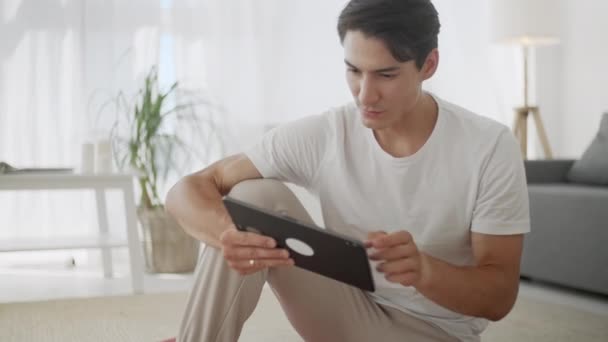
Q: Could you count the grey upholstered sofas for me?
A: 1